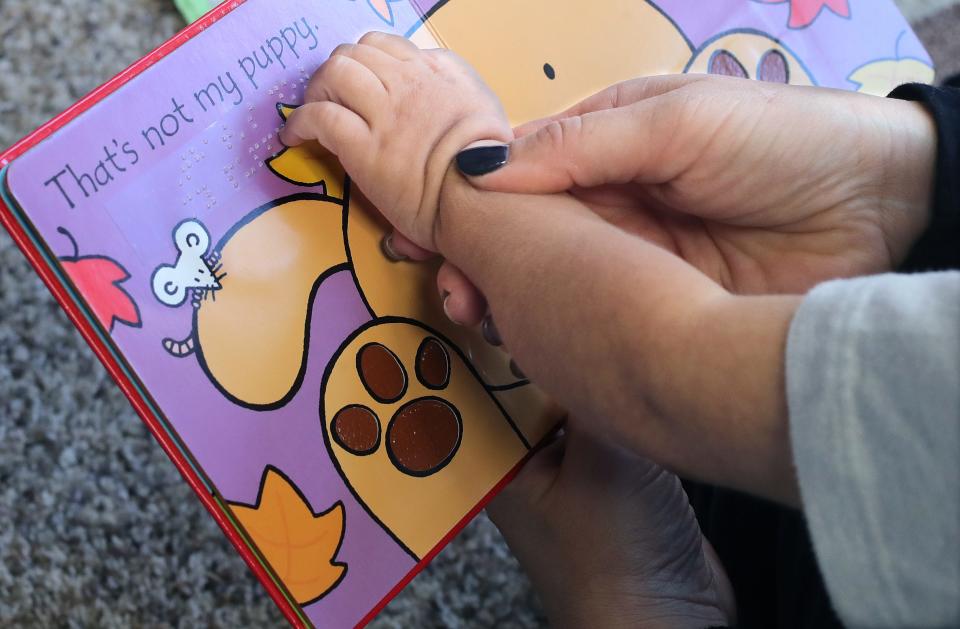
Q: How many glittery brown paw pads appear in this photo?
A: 4